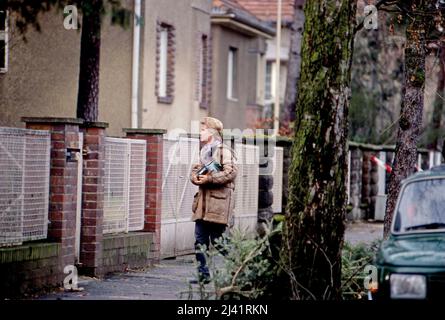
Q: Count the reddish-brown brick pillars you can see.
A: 3